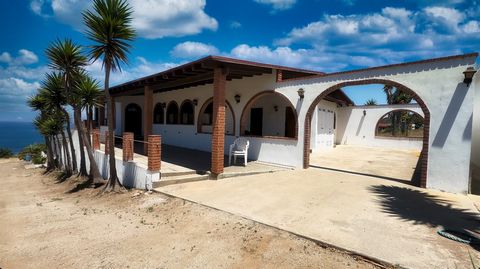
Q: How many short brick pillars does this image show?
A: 4